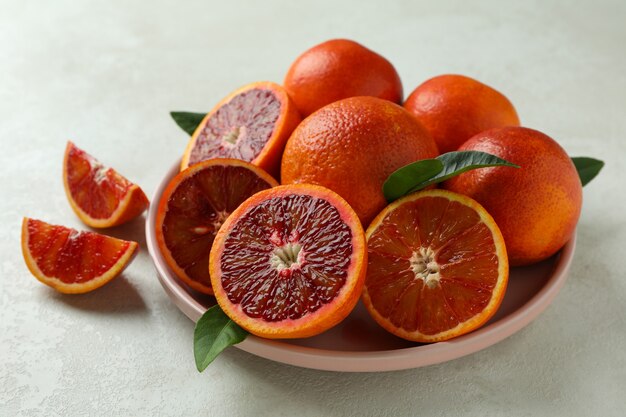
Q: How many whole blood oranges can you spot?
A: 4